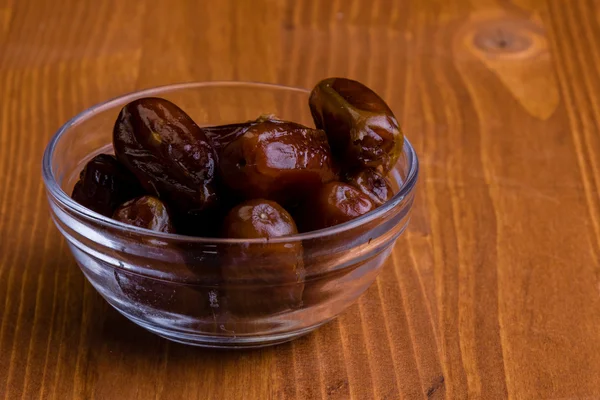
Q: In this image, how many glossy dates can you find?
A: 9